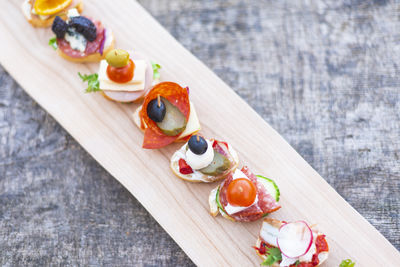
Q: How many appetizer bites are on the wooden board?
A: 7